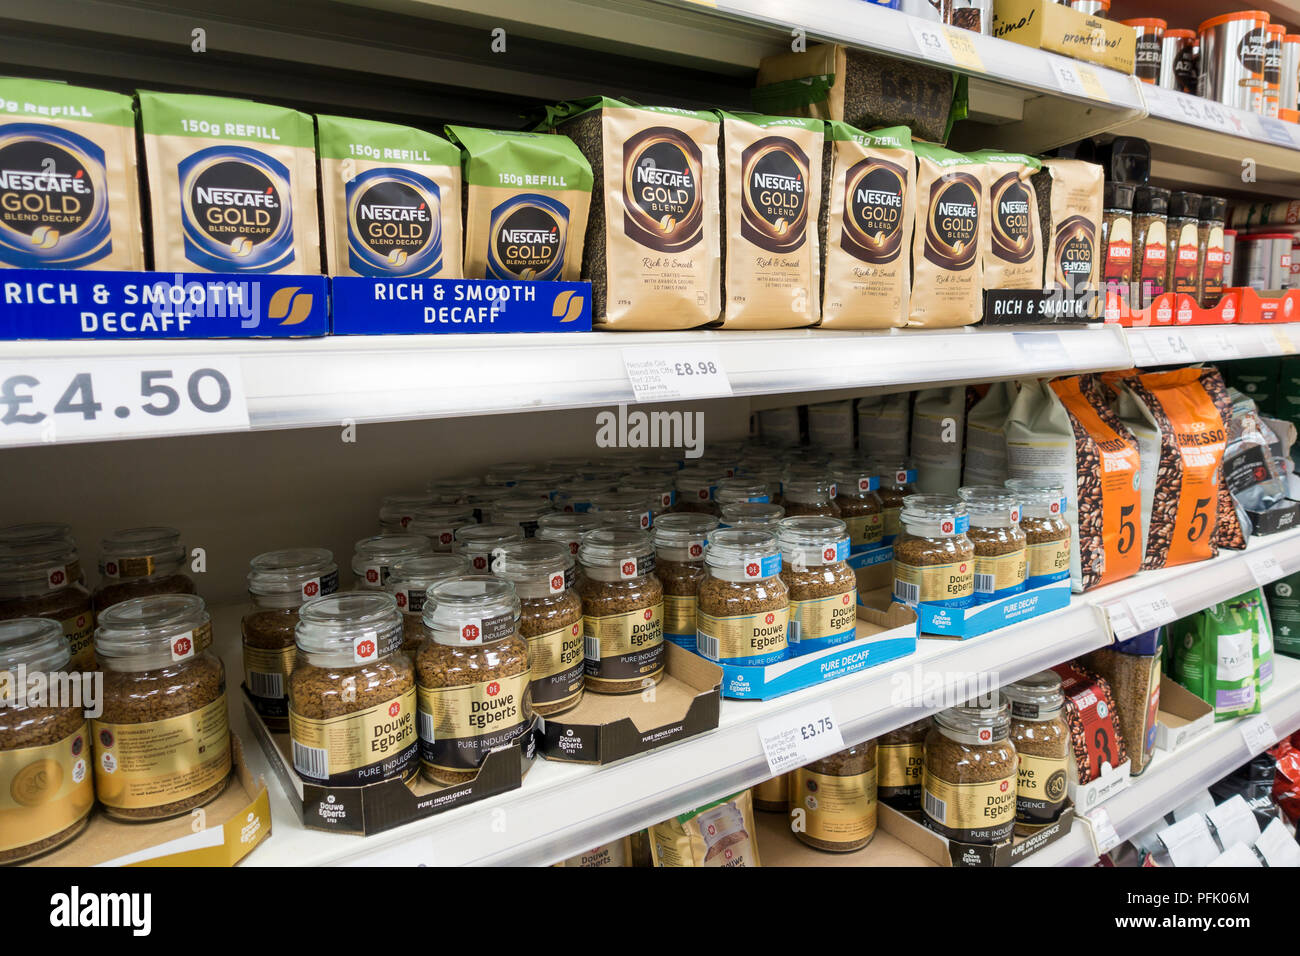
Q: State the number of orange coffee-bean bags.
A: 2